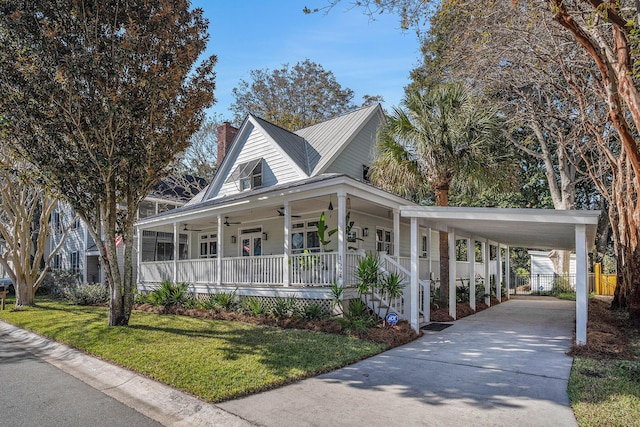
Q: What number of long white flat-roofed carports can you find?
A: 1